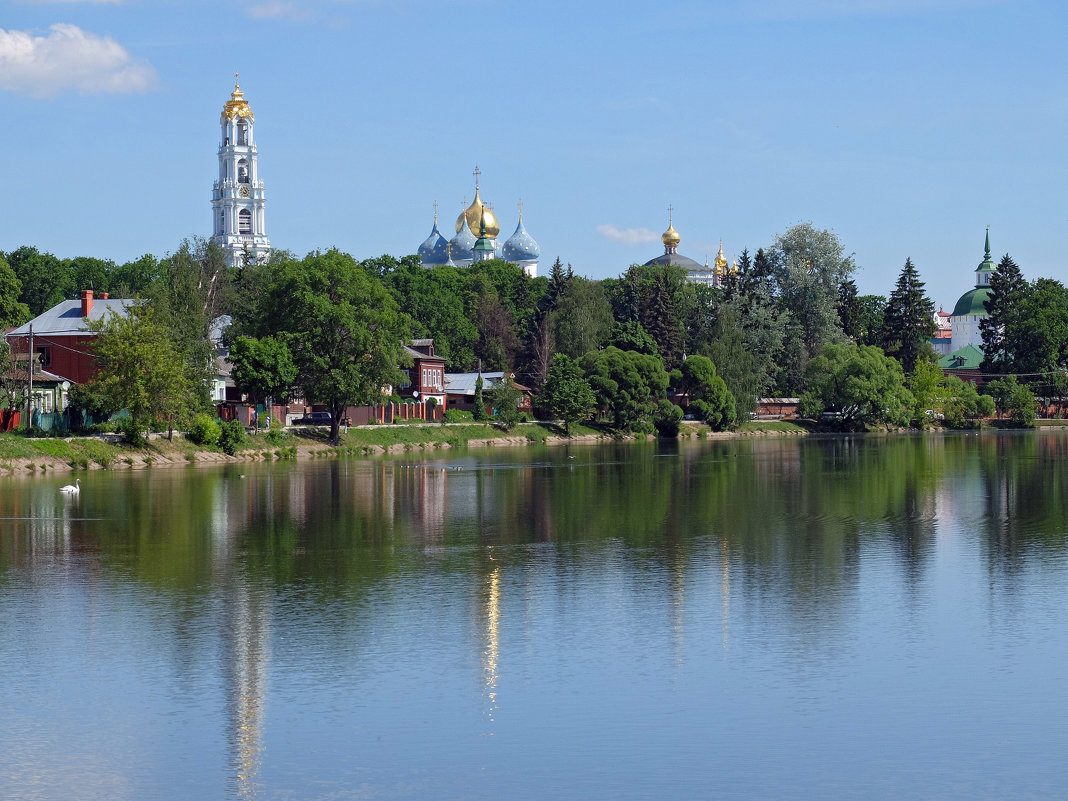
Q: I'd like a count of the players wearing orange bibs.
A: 0